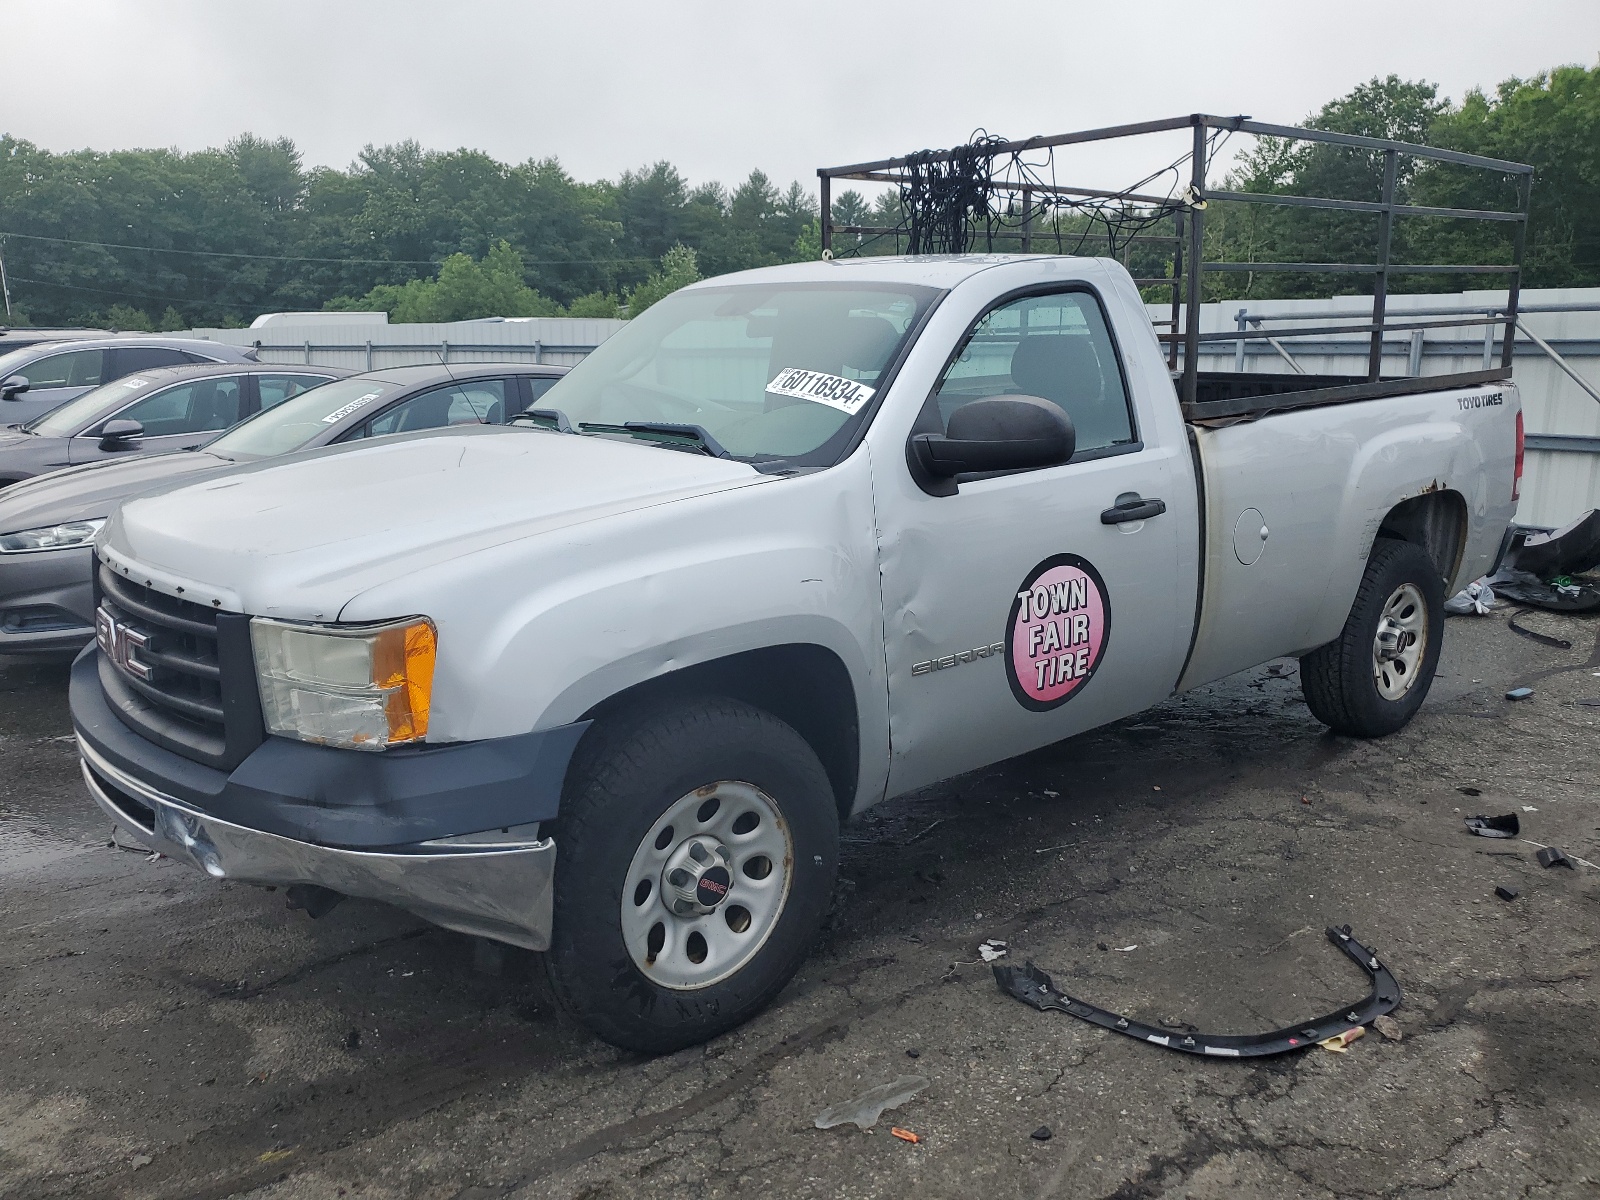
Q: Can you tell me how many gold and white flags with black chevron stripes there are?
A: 0